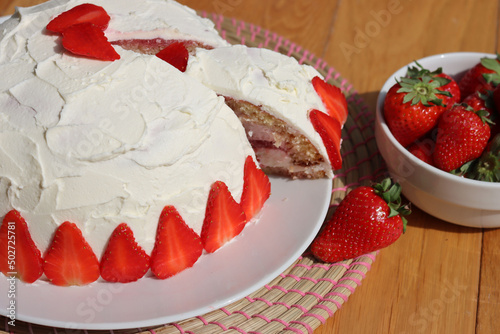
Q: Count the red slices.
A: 11